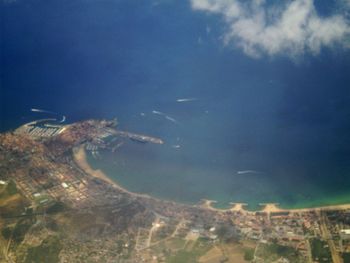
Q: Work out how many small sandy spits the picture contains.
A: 3